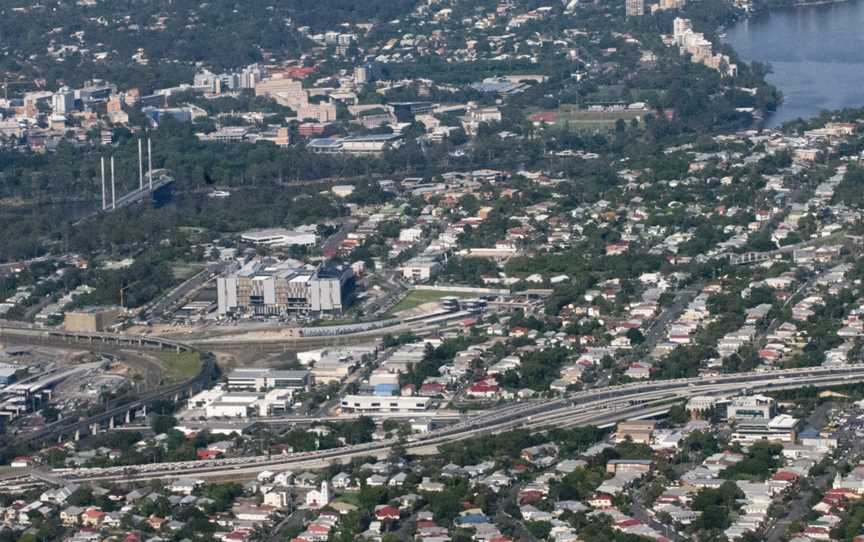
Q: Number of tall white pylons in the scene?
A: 4